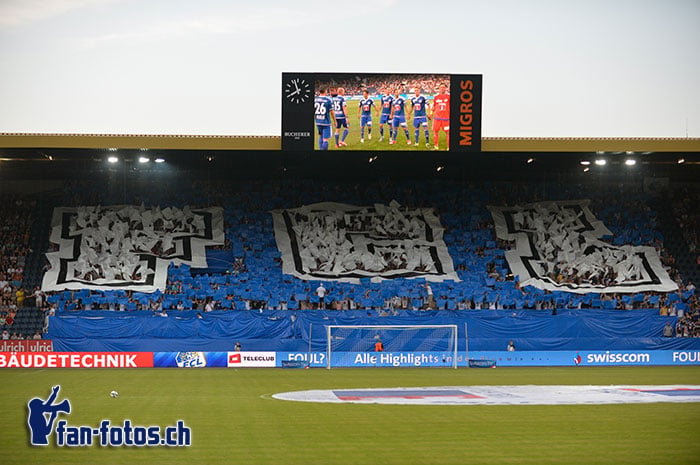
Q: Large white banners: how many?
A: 3